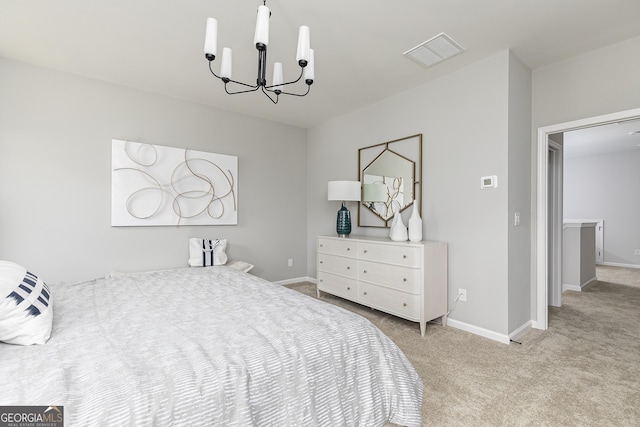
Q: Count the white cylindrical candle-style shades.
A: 6